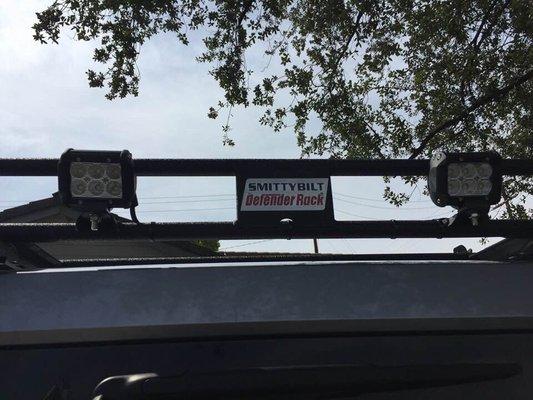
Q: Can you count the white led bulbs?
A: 12